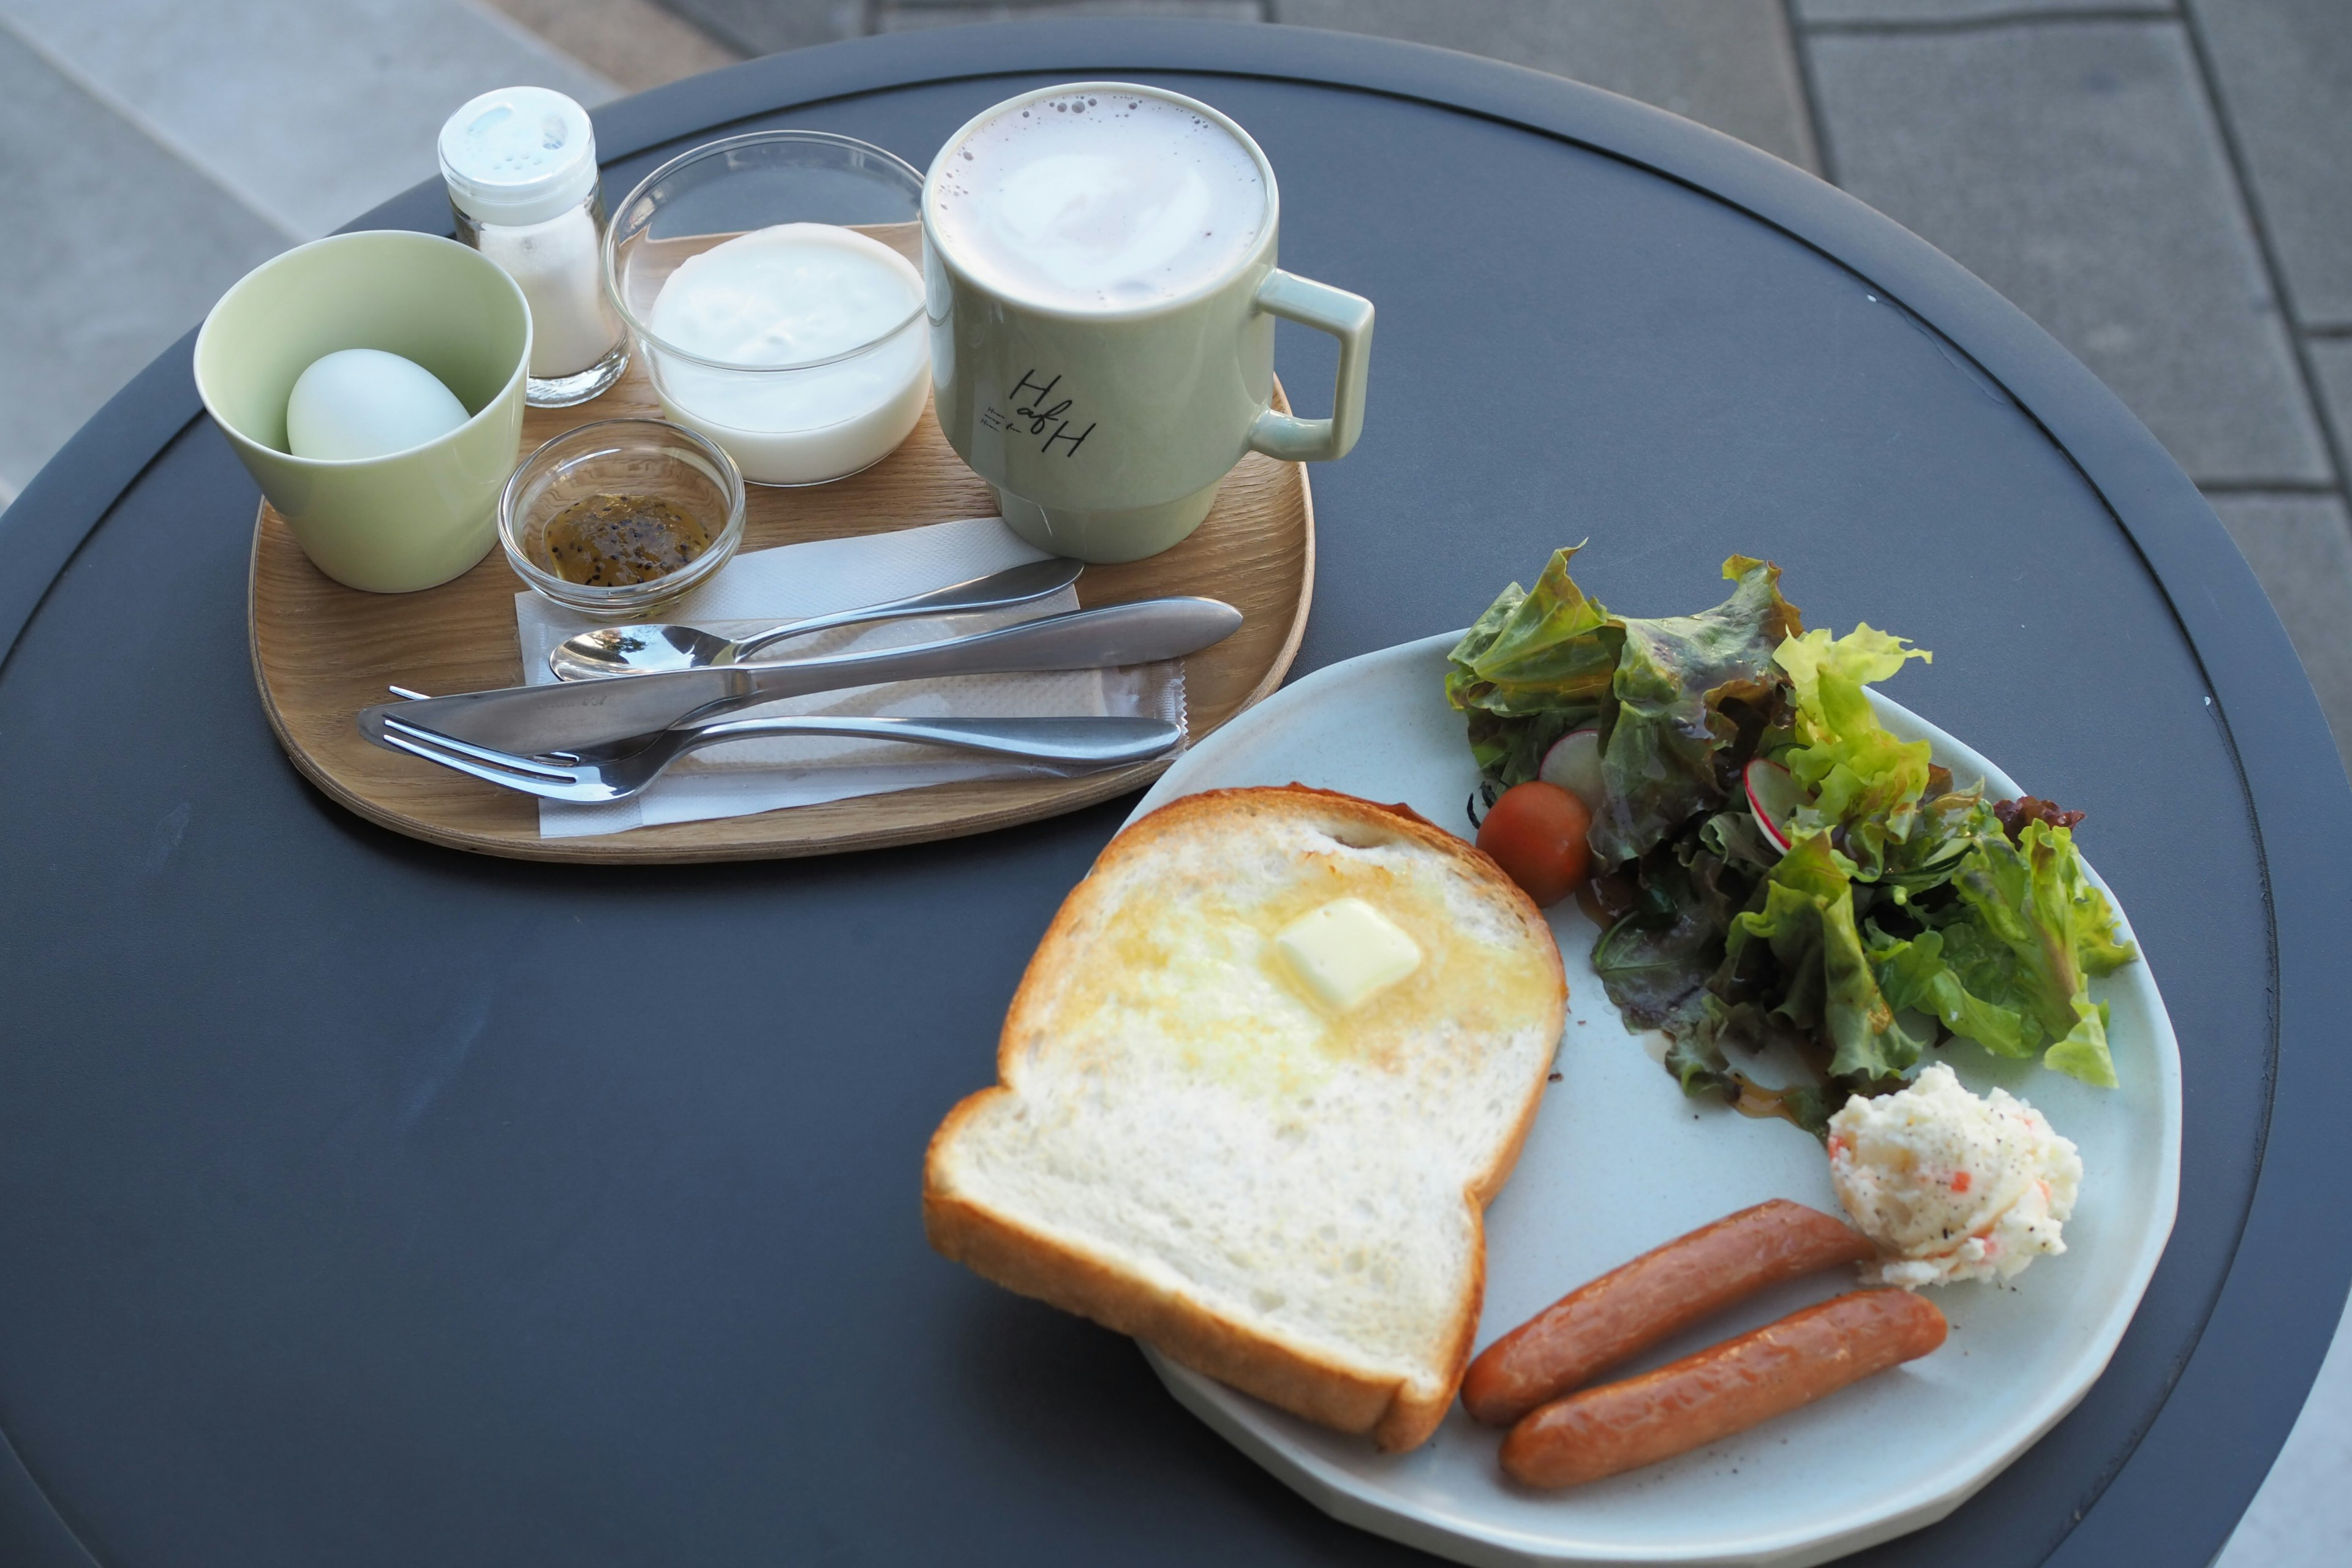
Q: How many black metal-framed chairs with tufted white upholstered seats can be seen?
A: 0